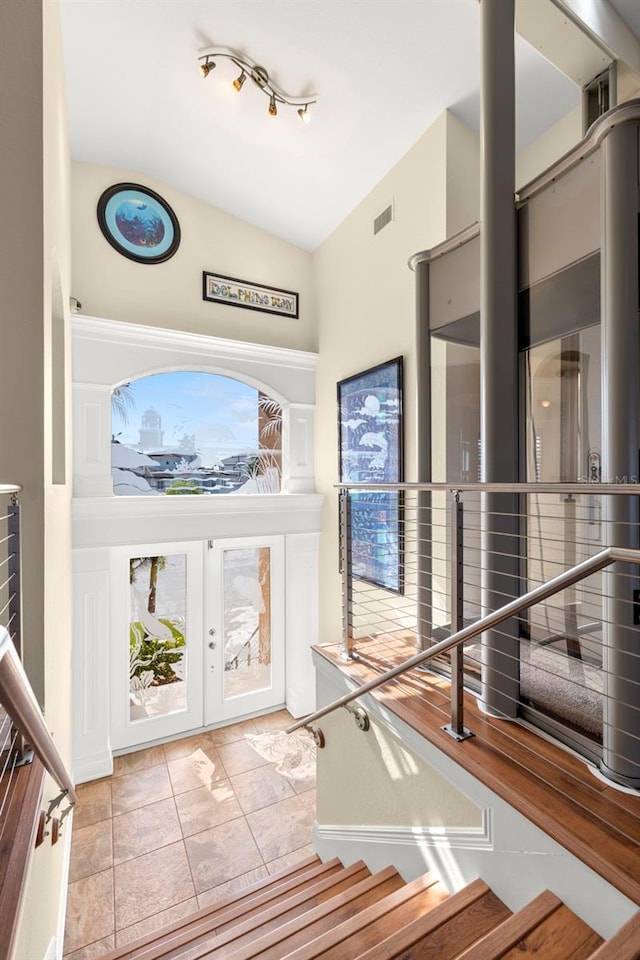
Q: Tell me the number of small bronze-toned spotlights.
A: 4